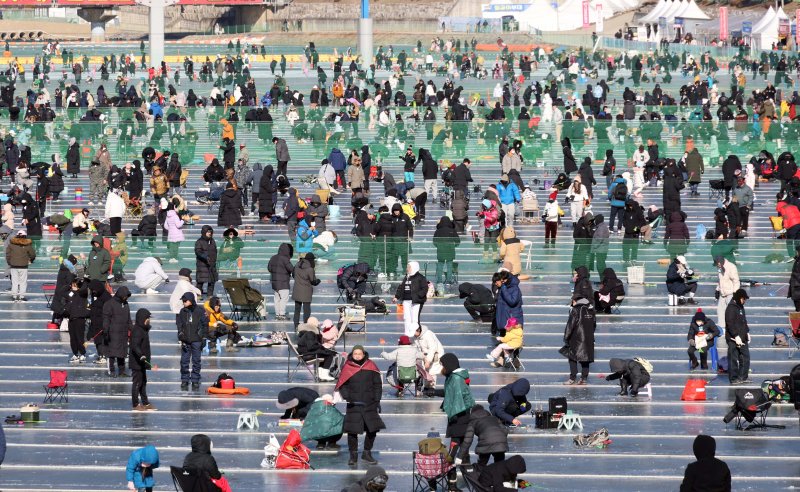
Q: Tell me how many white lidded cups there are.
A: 0